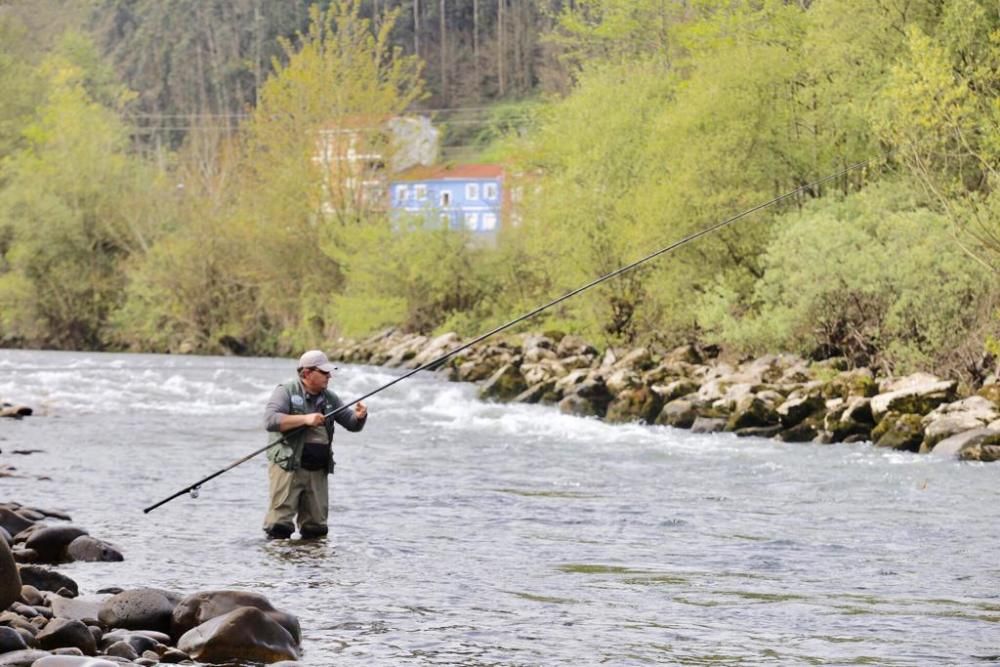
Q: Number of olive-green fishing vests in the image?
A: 1